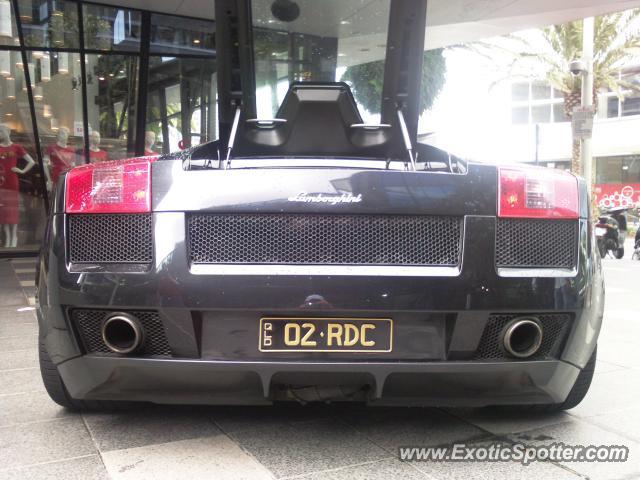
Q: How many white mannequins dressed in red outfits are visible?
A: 4